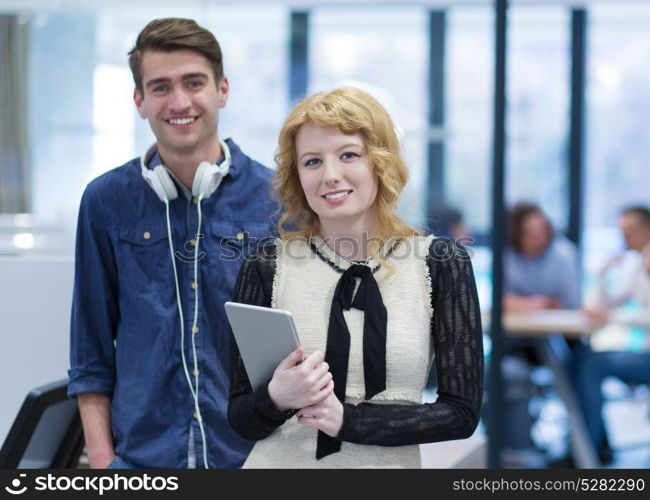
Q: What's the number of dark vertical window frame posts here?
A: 4